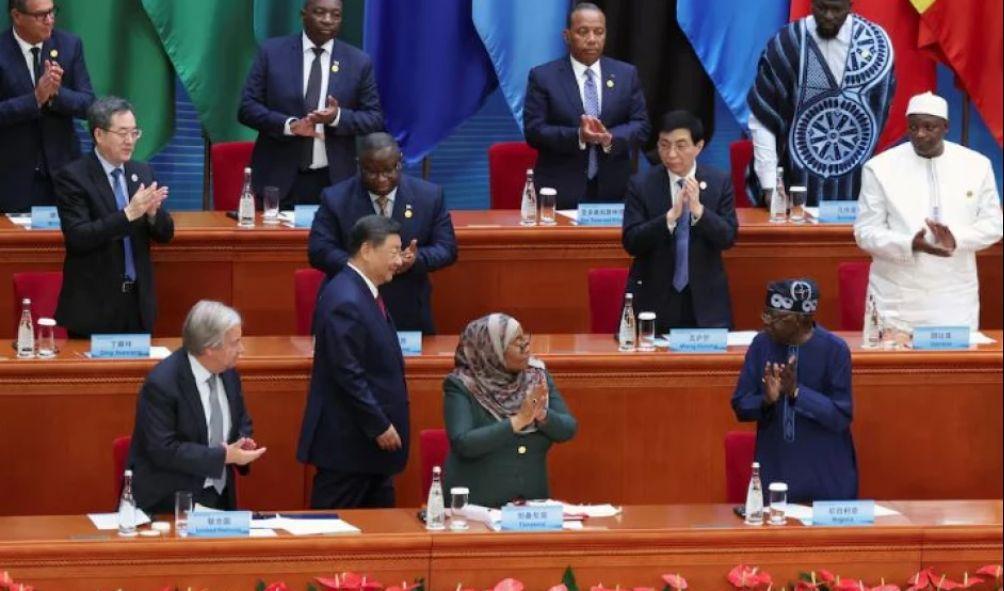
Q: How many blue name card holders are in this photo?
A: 11